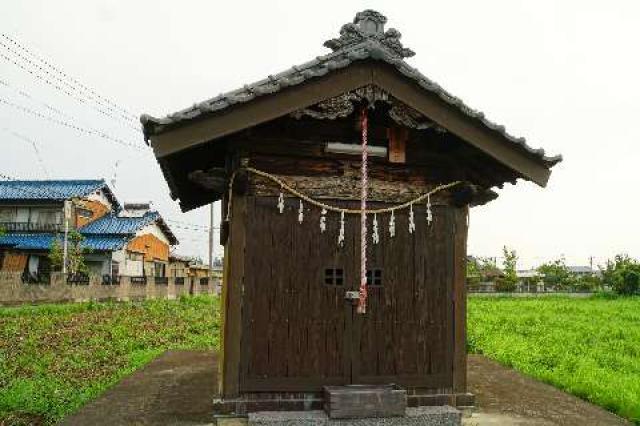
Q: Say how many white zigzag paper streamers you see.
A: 8